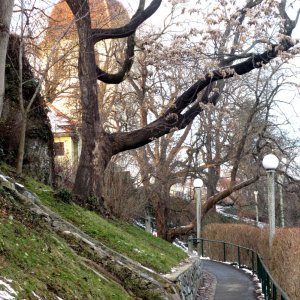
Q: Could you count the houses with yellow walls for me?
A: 1